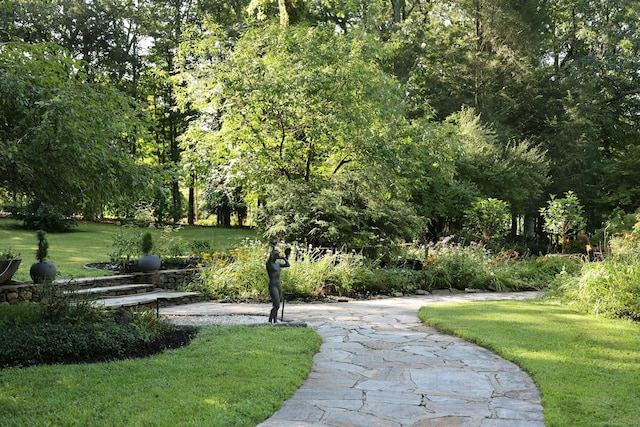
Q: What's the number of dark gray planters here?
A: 2